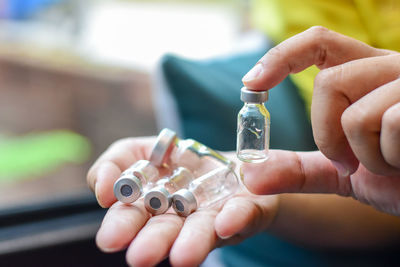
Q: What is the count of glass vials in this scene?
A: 5